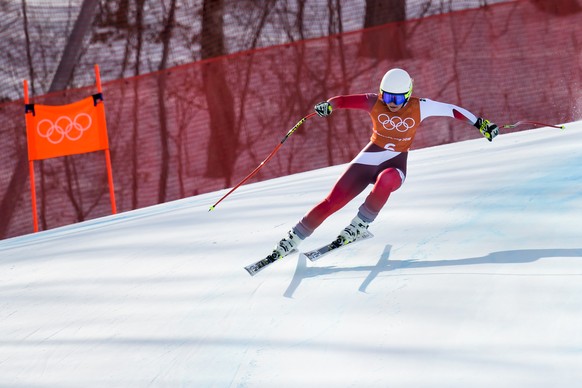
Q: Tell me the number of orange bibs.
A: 1